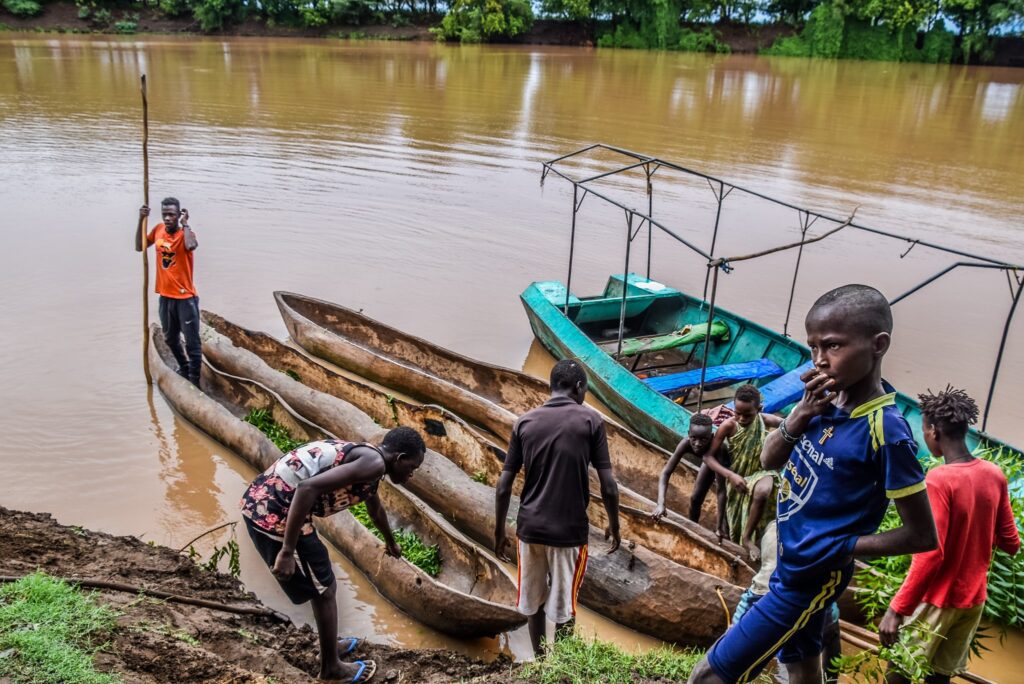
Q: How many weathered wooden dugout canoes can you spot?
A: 3